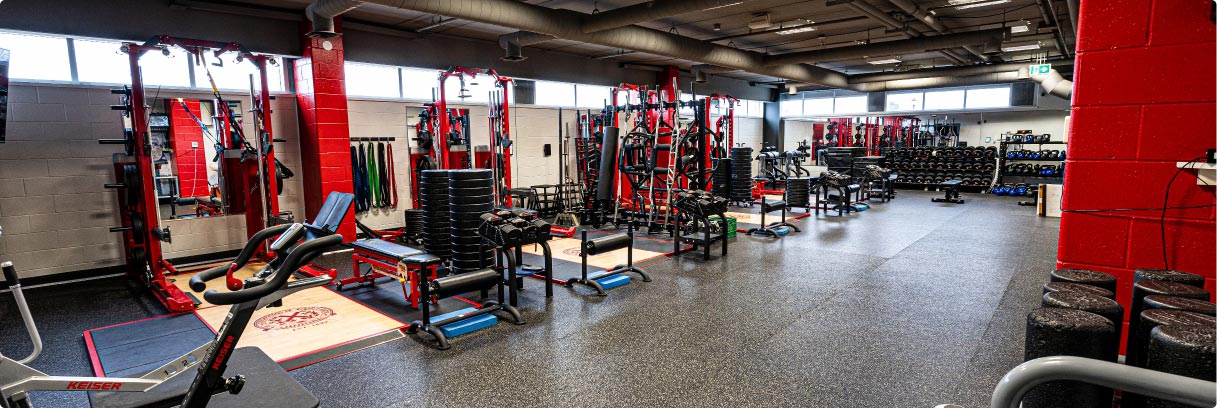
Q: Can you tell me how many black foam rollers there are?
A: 9